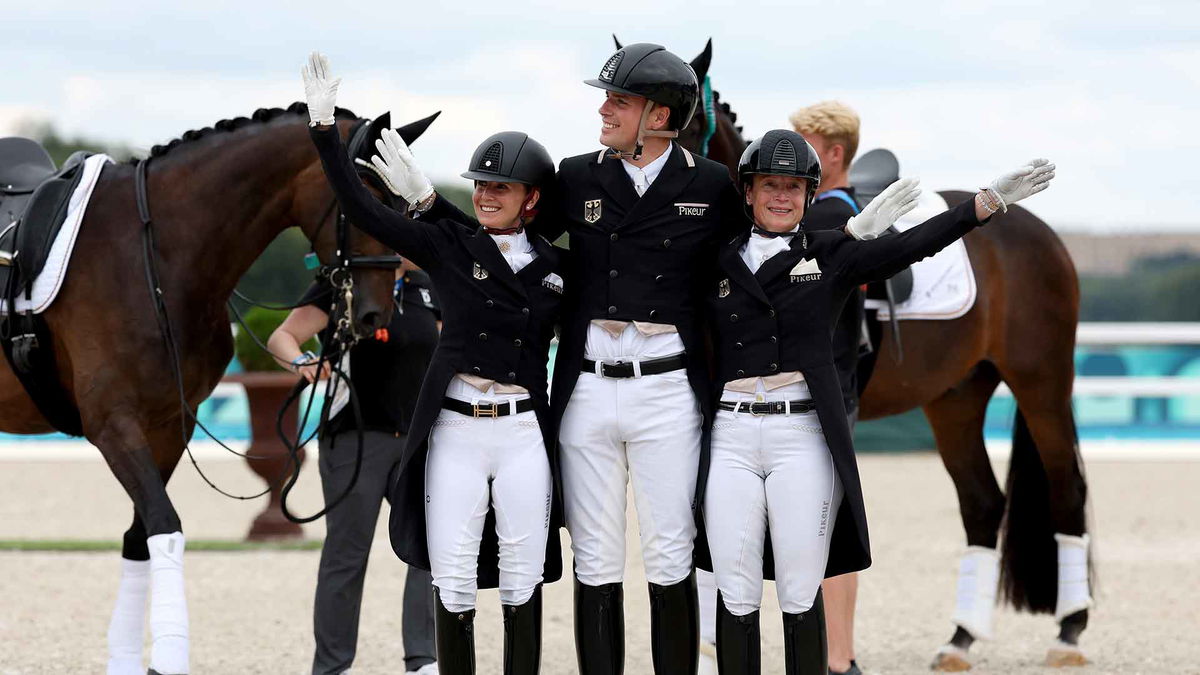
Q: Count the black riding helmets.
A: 3